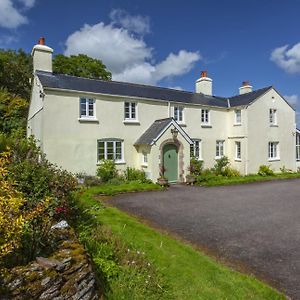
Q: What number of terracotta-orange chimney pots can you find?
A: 3